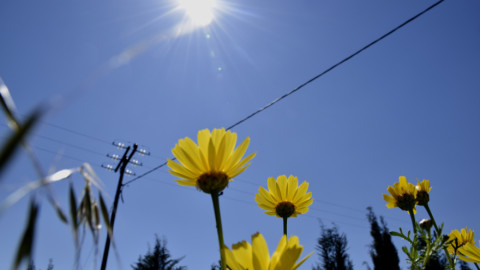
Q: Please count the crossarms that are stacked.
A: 3